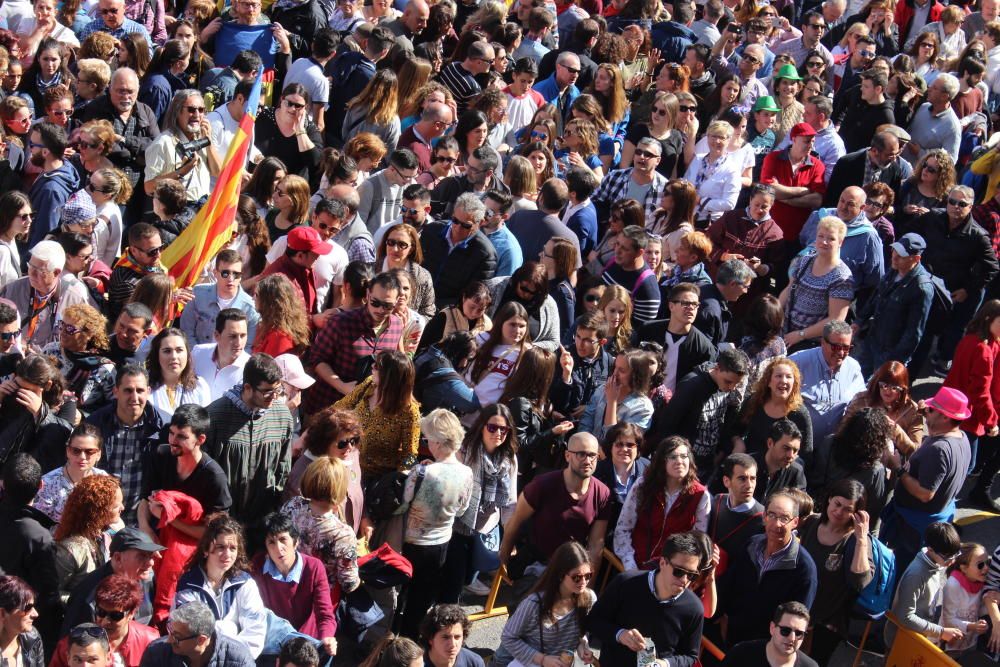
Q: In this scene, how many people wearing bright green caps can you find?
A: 2